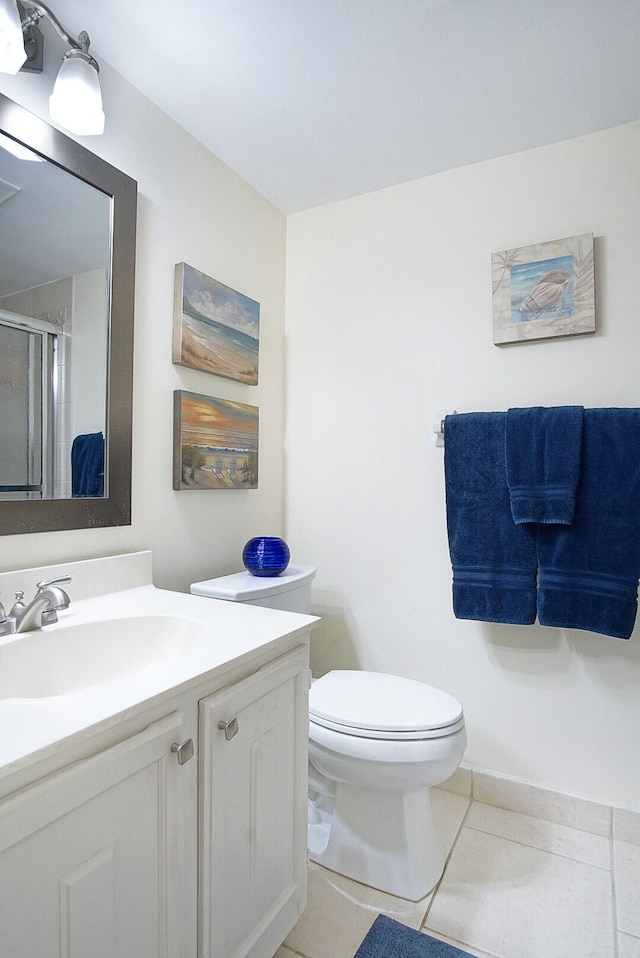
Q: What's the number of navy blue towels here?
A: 3